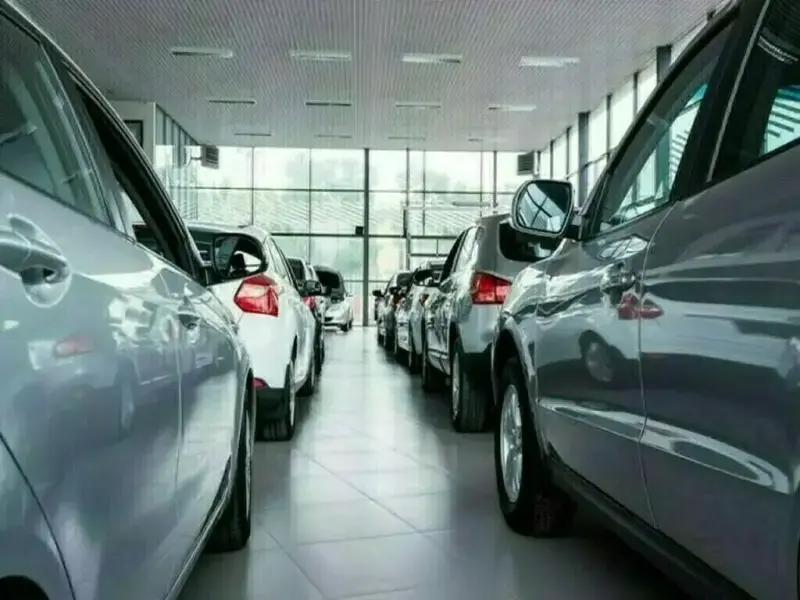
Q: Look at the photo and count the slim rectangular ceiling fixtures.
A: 12